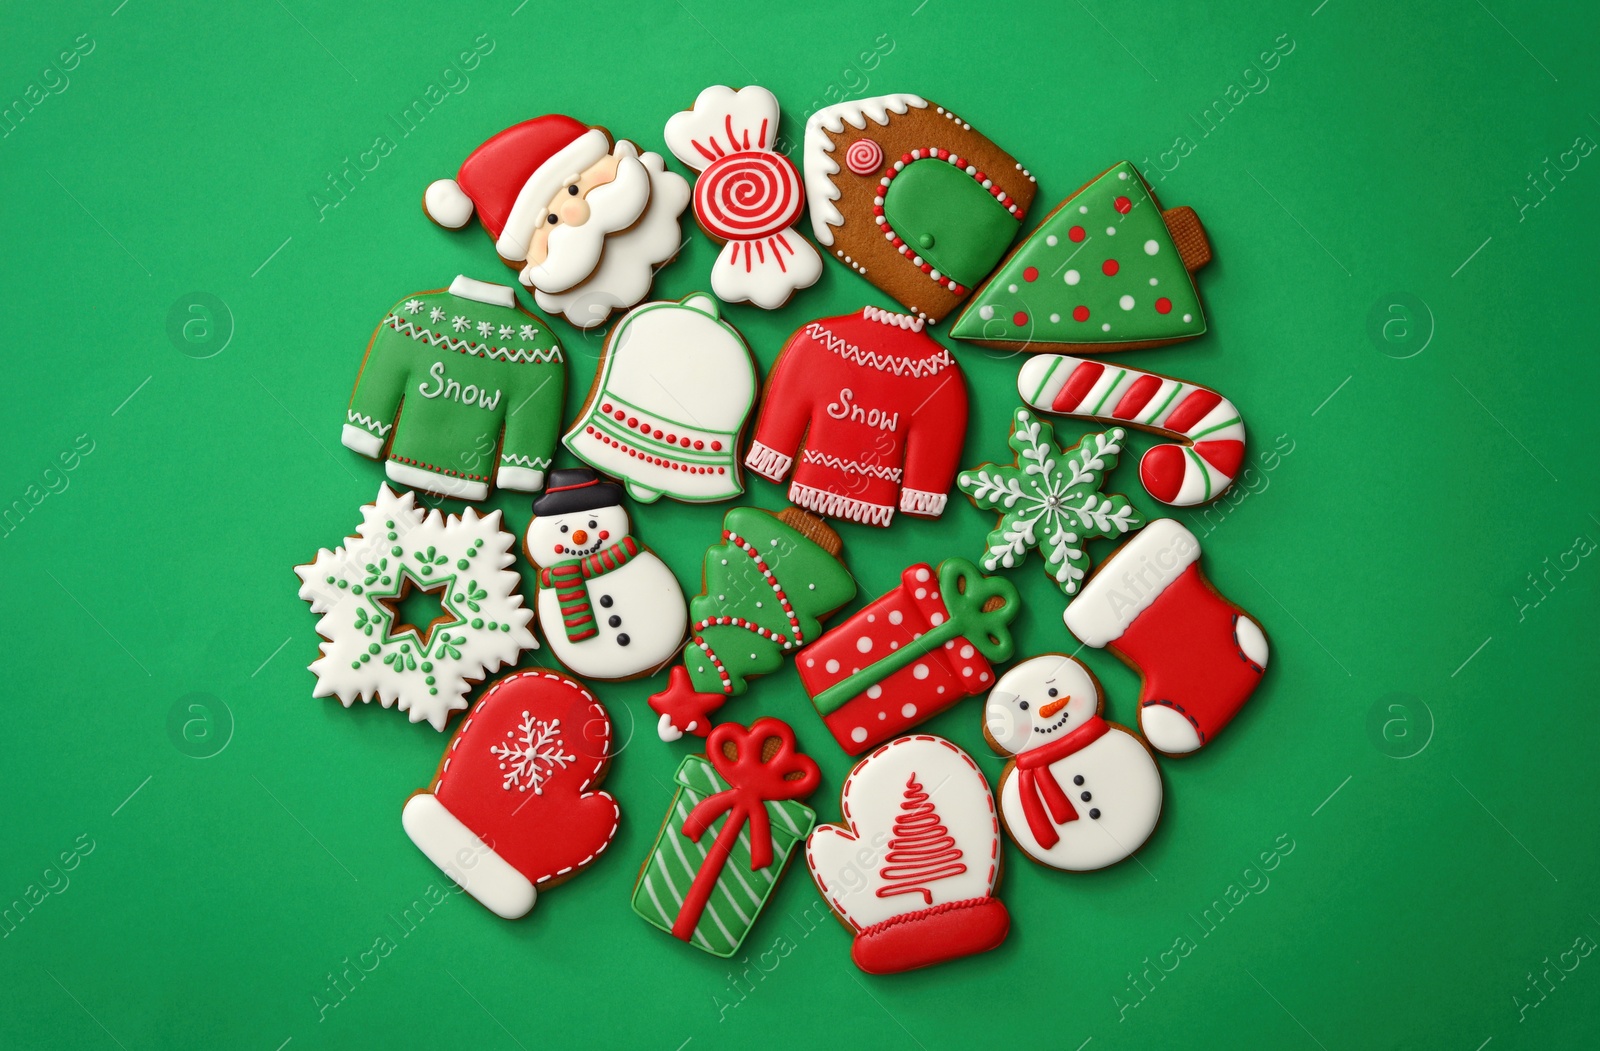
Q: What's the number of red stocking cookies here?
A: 1